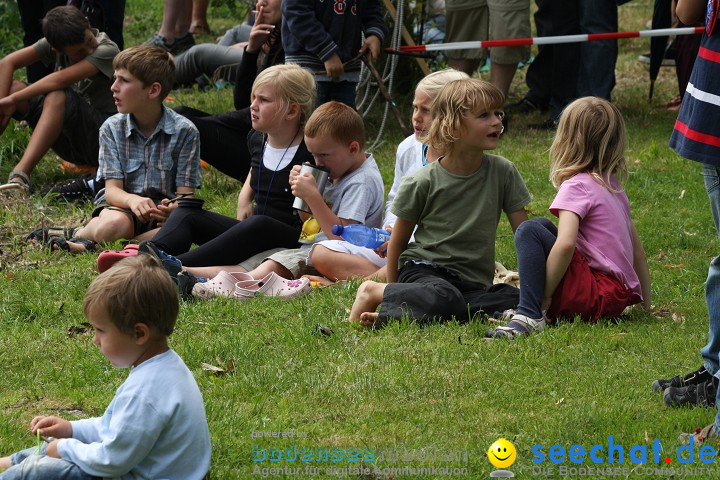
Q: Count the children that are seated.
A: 8